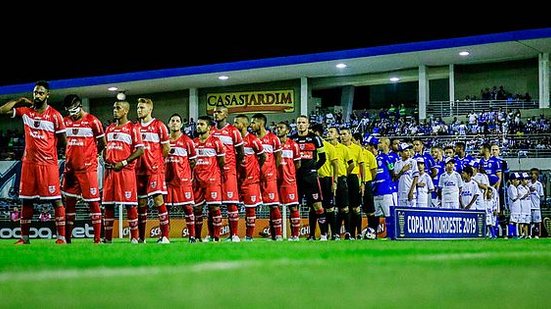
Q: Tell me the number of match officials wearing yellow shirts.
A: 4